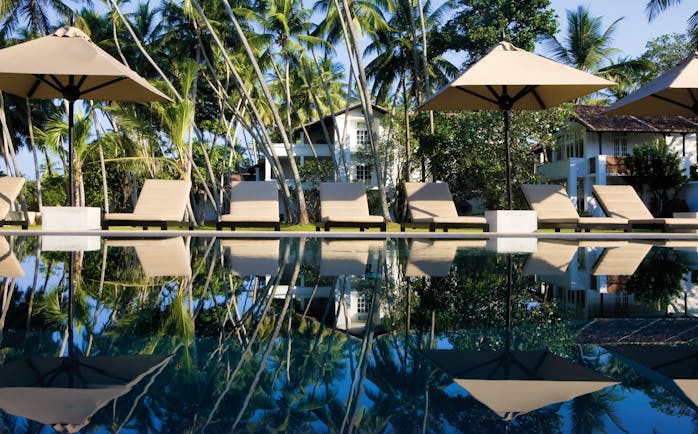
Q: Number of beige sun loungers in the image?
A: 7